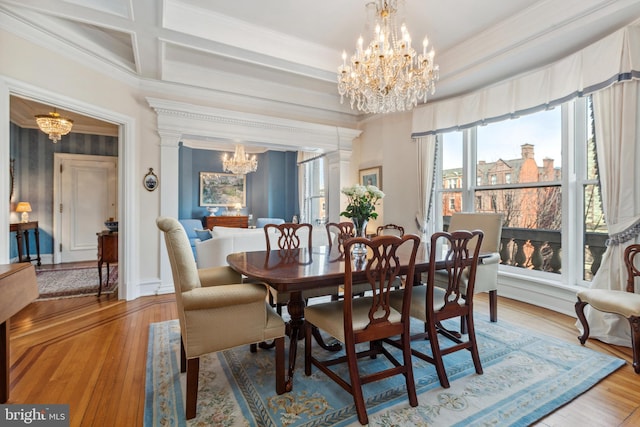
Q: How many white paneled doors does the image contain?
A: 1